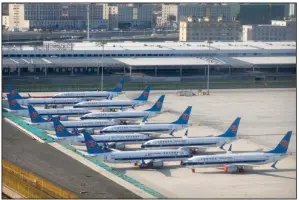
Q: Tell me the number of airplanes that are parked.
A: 11